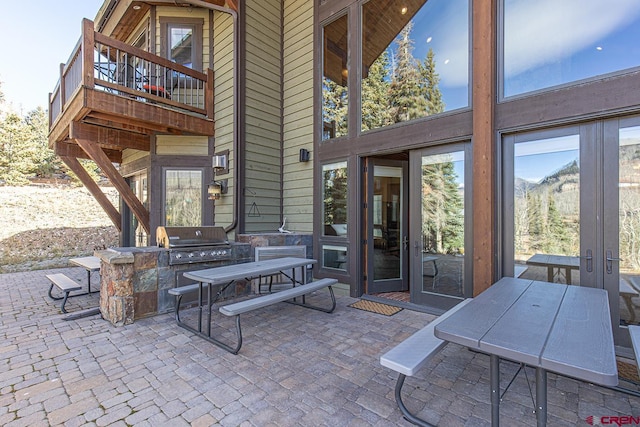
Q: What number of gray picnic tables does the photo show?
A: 3